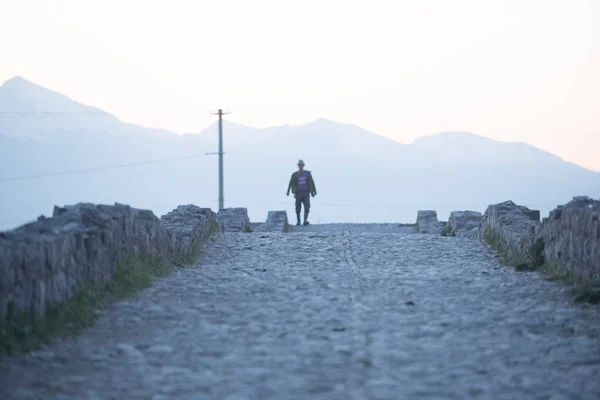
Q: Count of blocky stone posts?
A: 4